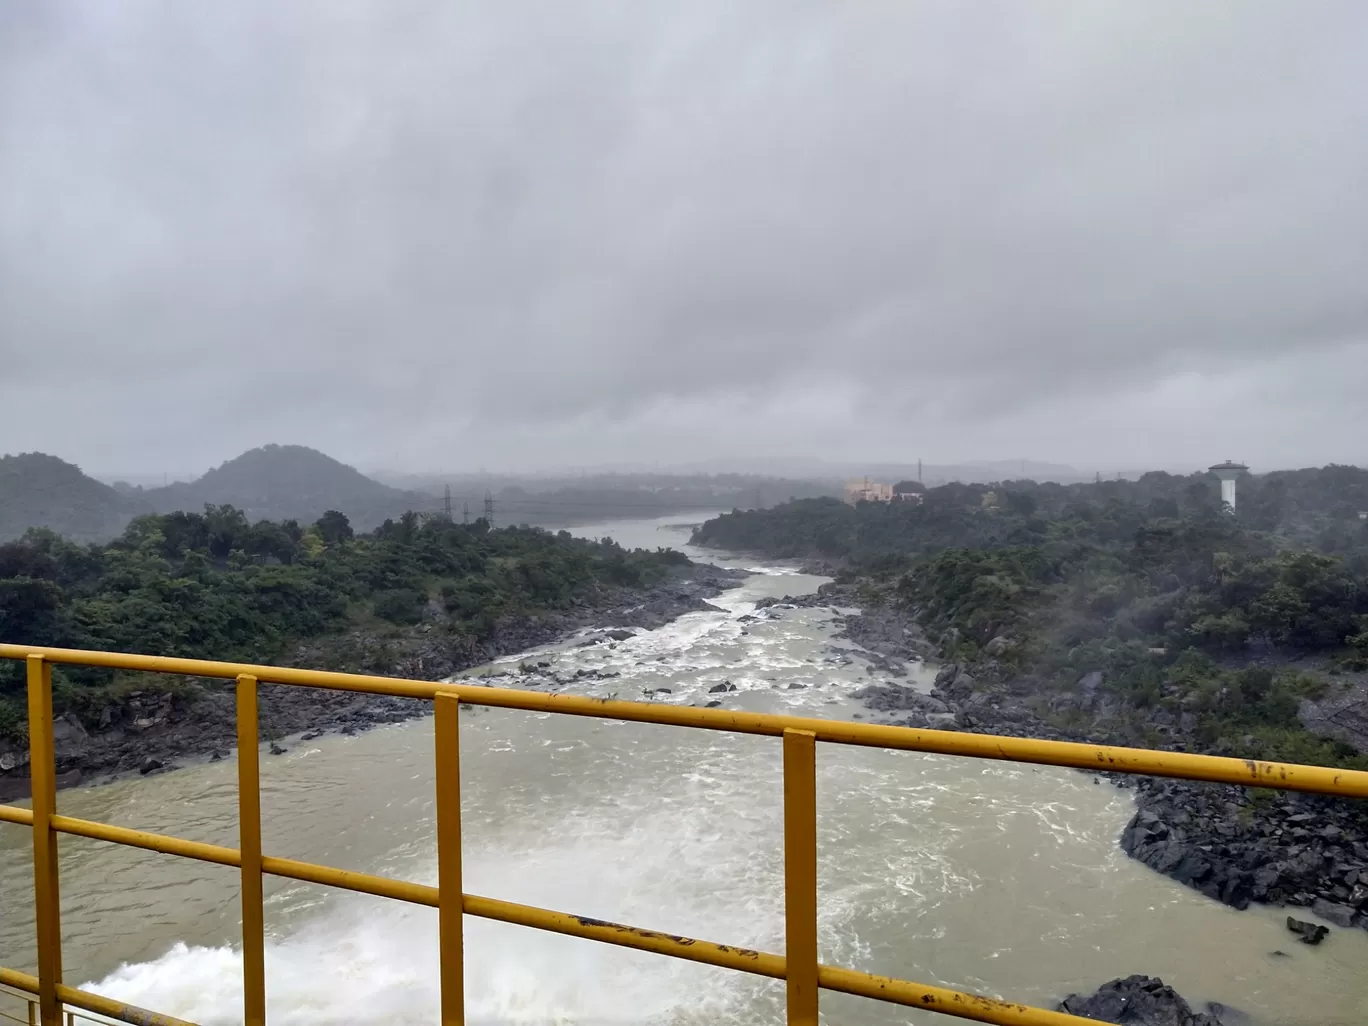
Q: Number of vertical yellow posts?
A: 4